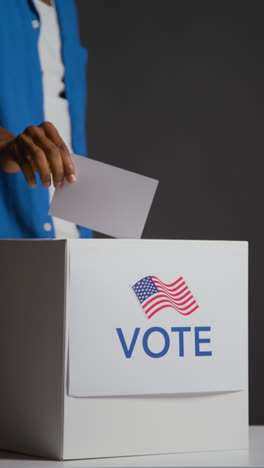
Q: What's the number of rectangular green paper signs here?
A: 0